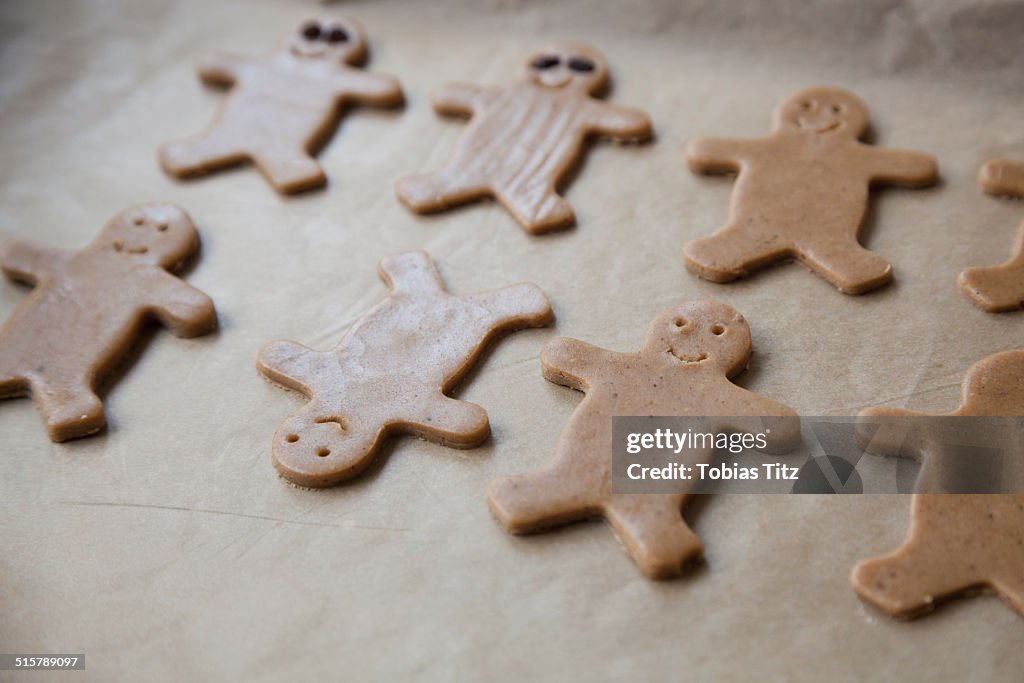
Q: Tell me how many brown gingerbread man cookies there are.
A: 8